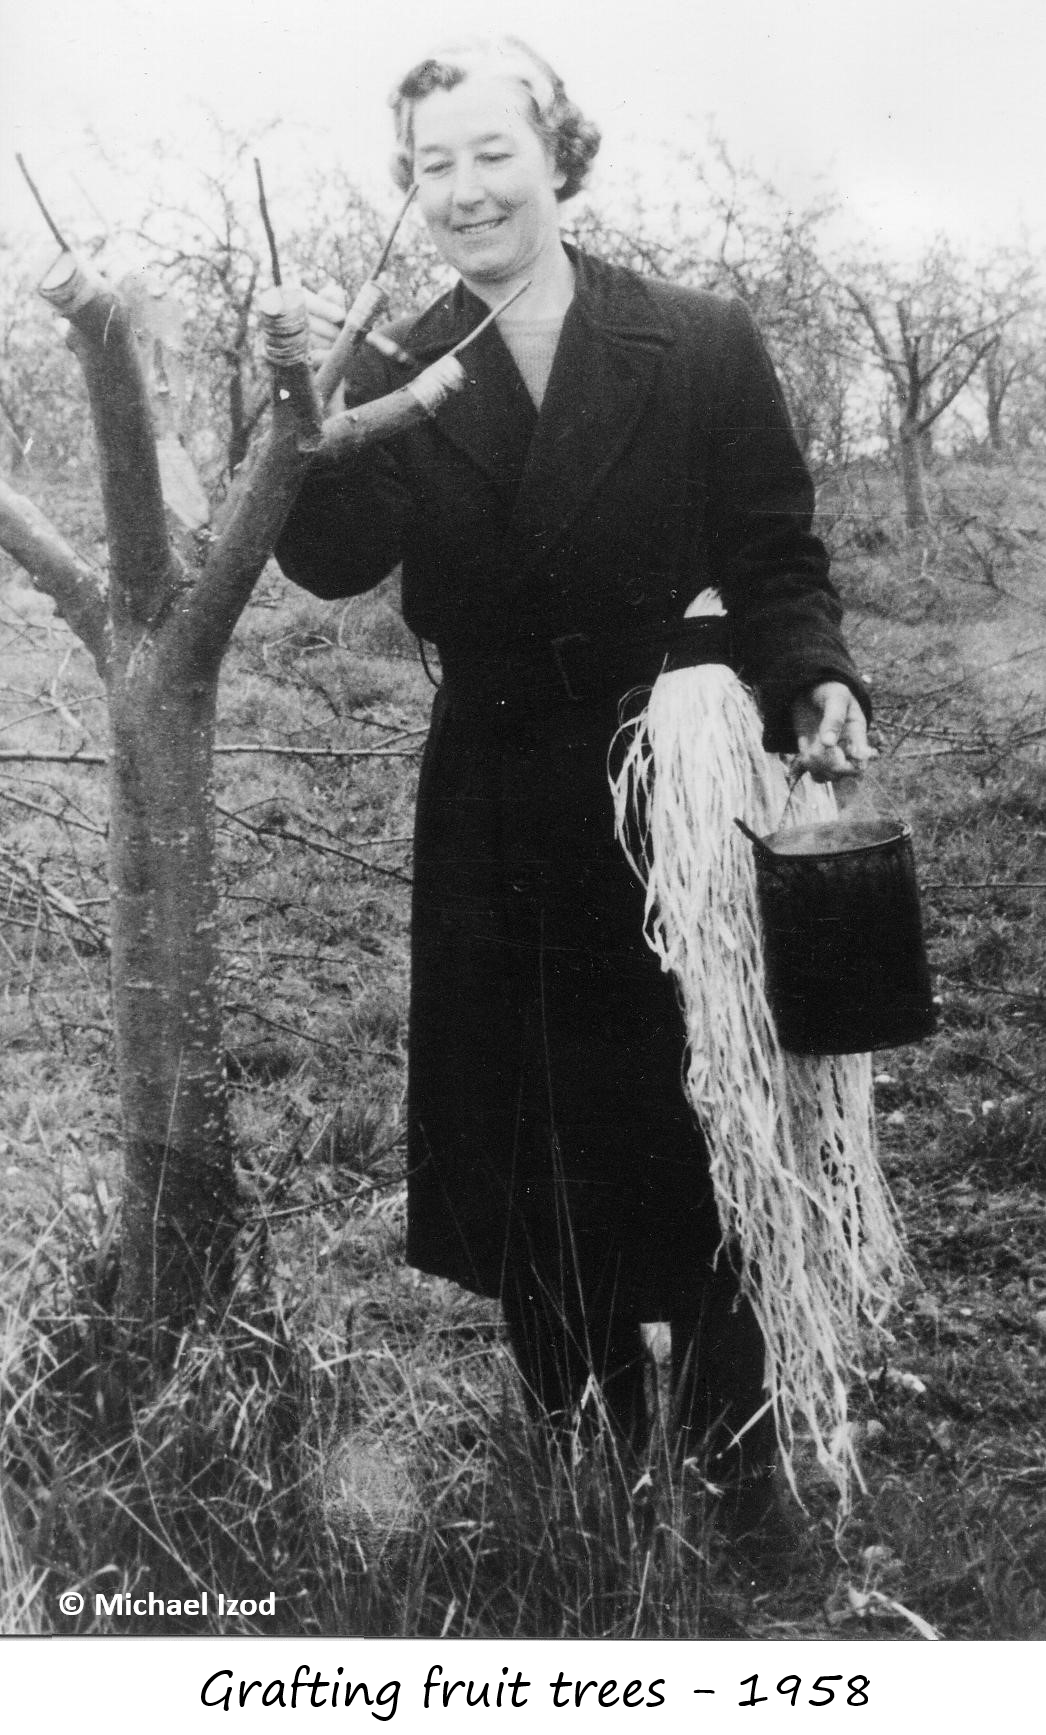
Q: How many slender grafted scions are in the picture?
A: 4